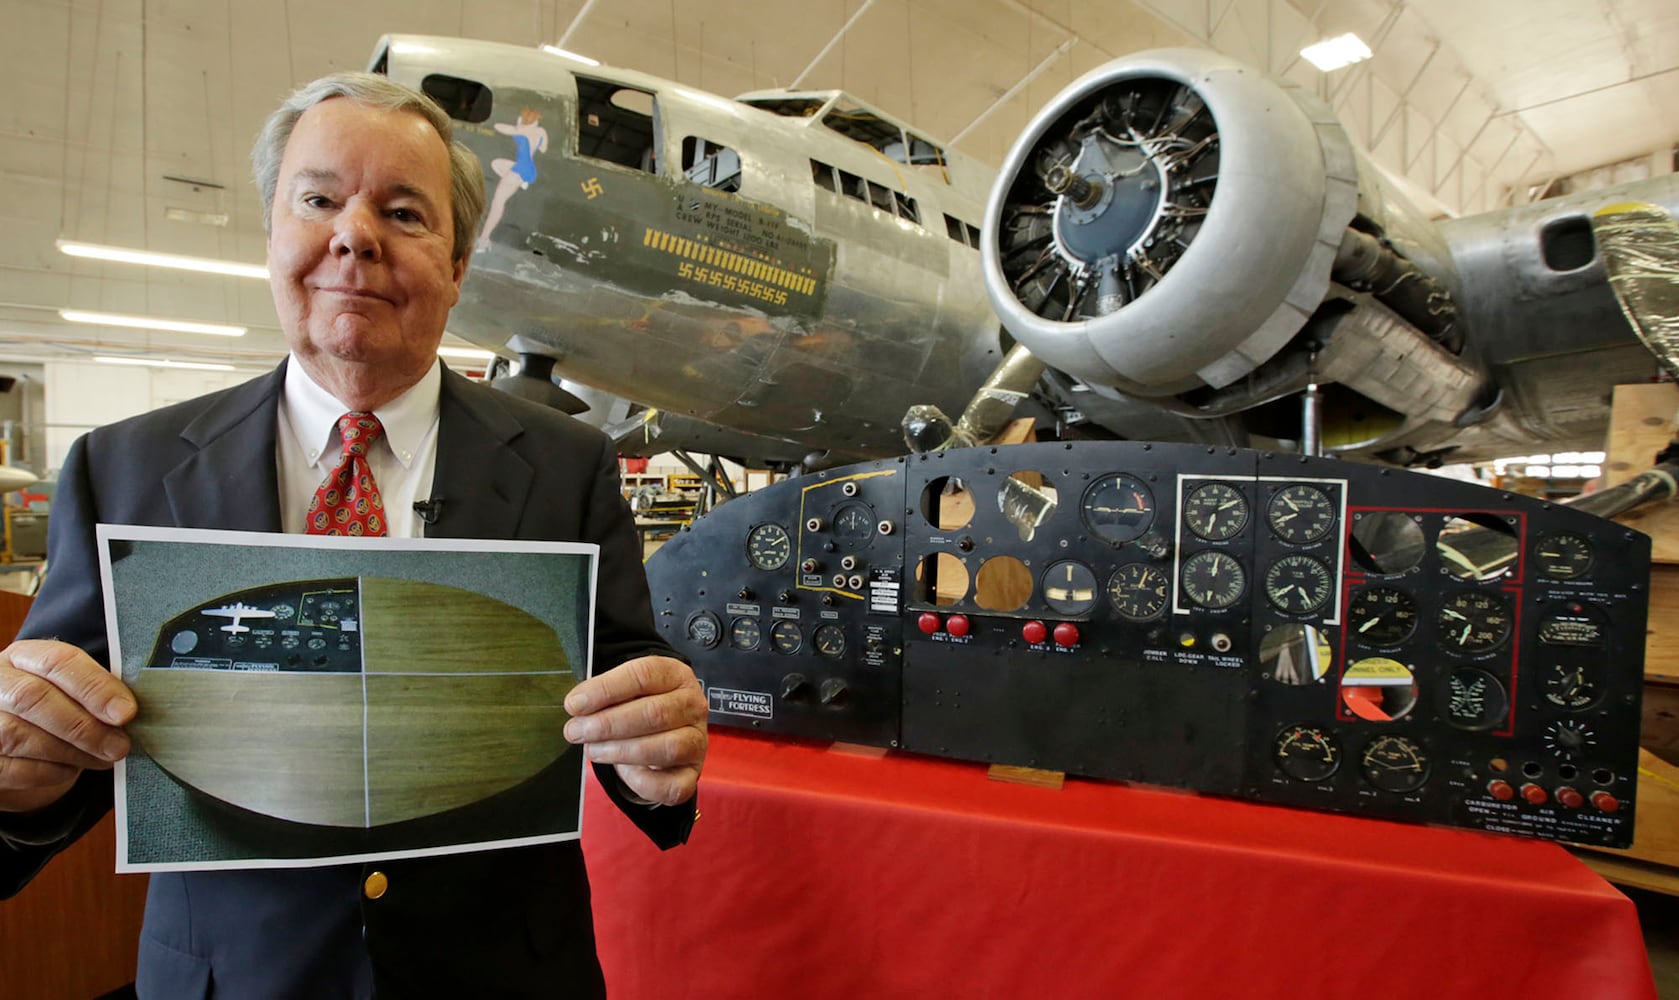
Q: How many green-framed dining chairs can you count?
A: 0